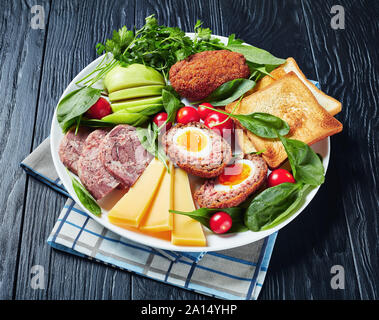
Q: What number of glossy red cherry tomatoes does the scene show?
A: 7